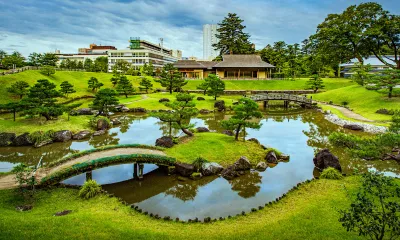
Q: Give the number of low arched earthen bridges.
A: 1